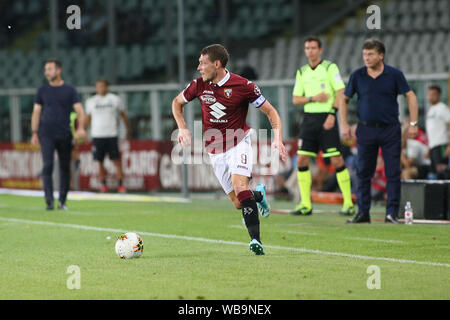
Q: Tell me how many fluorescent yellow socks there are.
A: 2